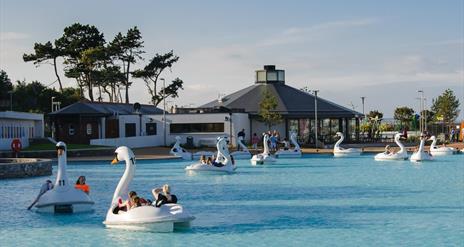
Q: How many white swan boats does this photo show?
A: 11